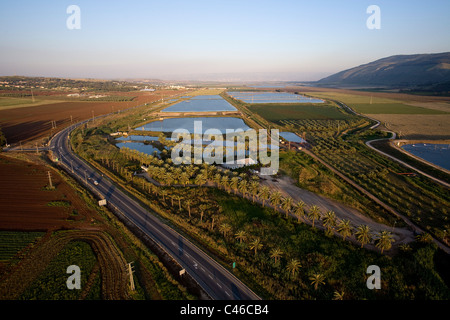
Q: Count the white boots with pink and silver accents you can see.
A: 0